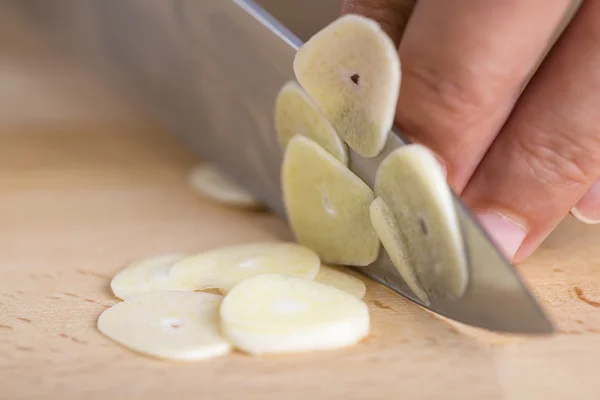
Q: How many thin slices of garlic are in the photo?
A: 11